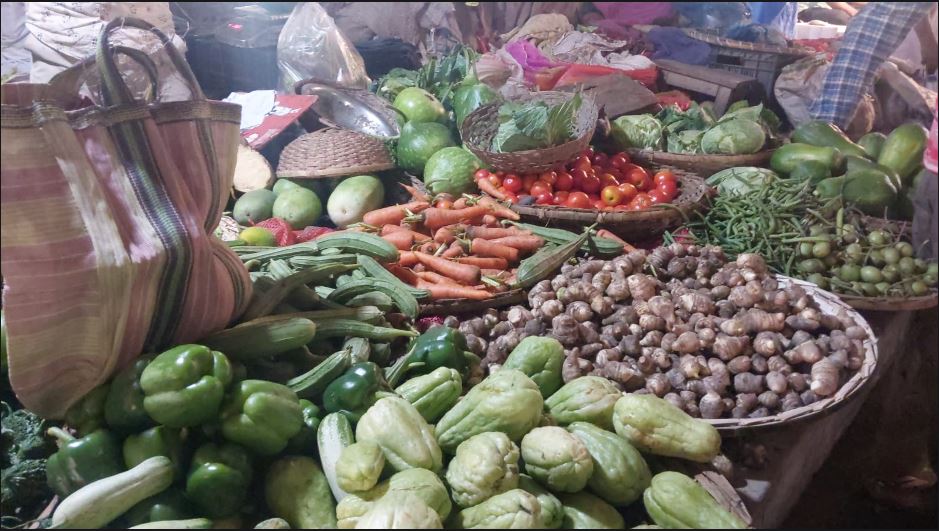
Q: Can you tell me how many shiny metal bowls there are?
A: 1